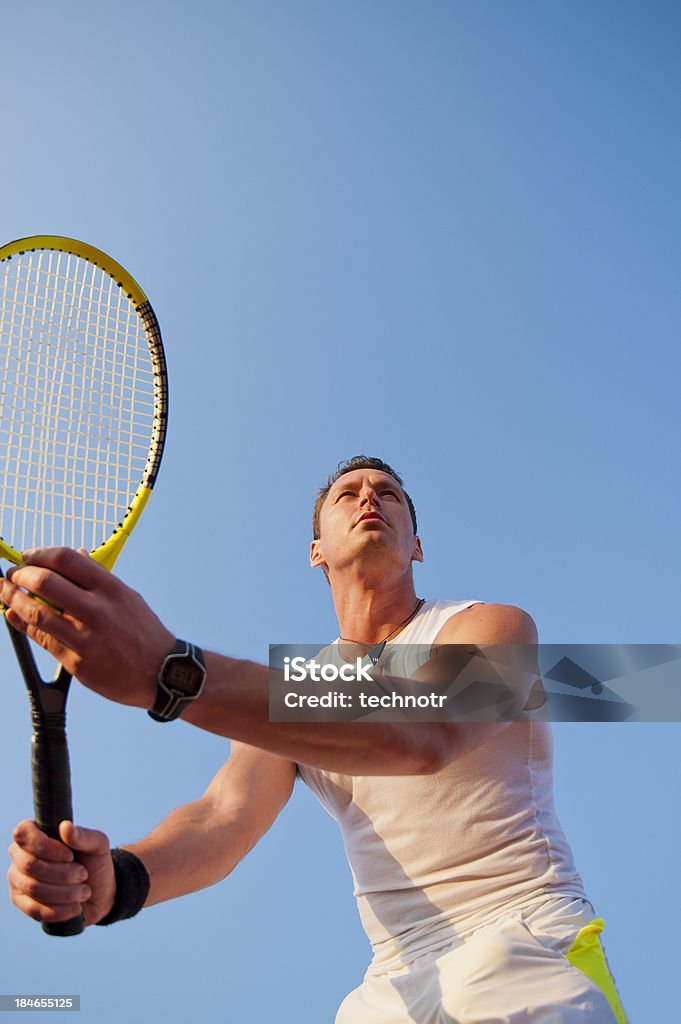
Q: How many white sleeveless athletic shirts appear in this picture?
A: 1